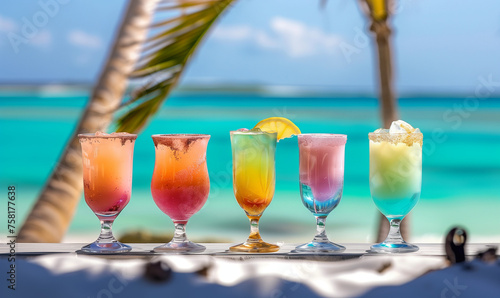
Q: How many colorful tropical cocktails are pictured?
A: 5